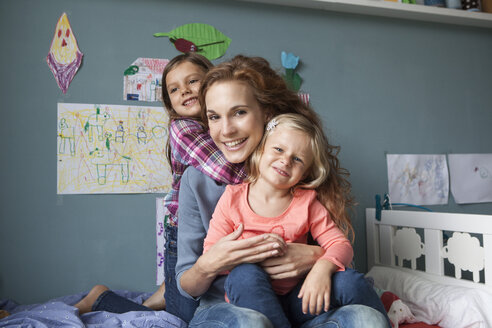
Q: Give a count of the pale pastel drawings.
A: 2